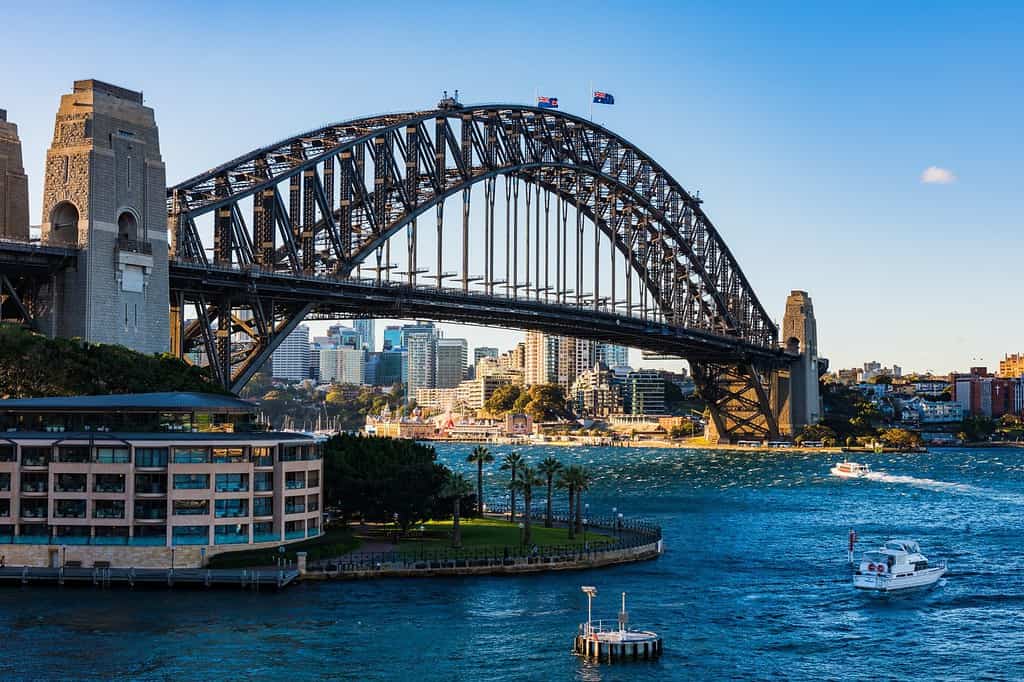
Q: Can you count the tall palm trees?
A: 7